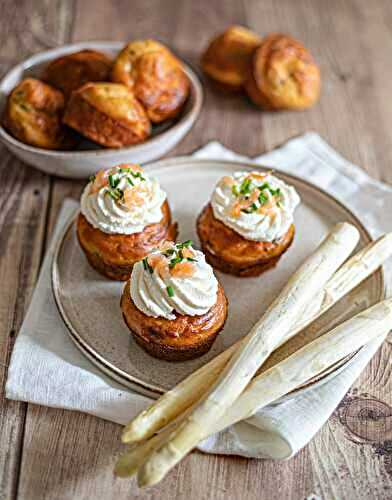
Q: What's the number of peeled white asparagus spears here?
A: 3